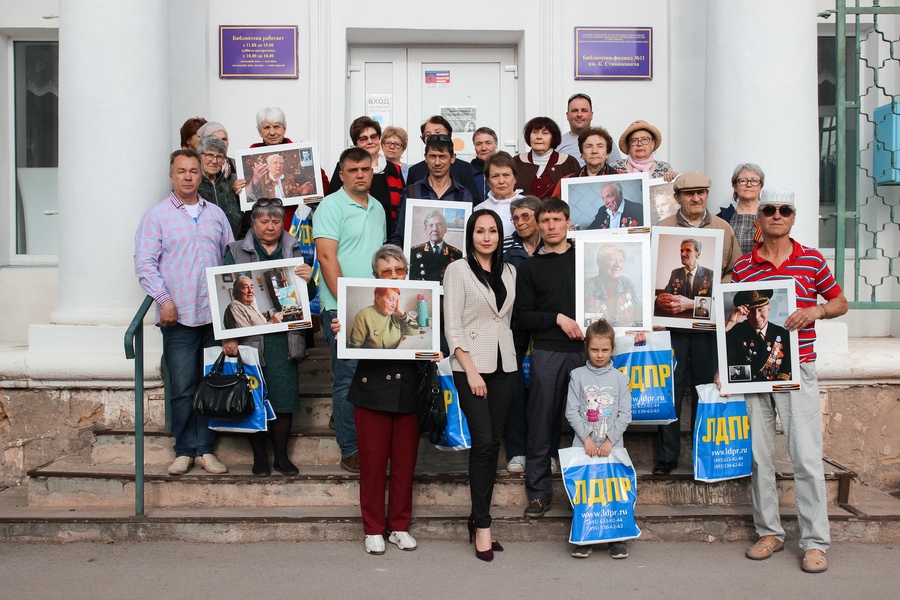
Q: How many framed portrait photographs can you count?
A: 9